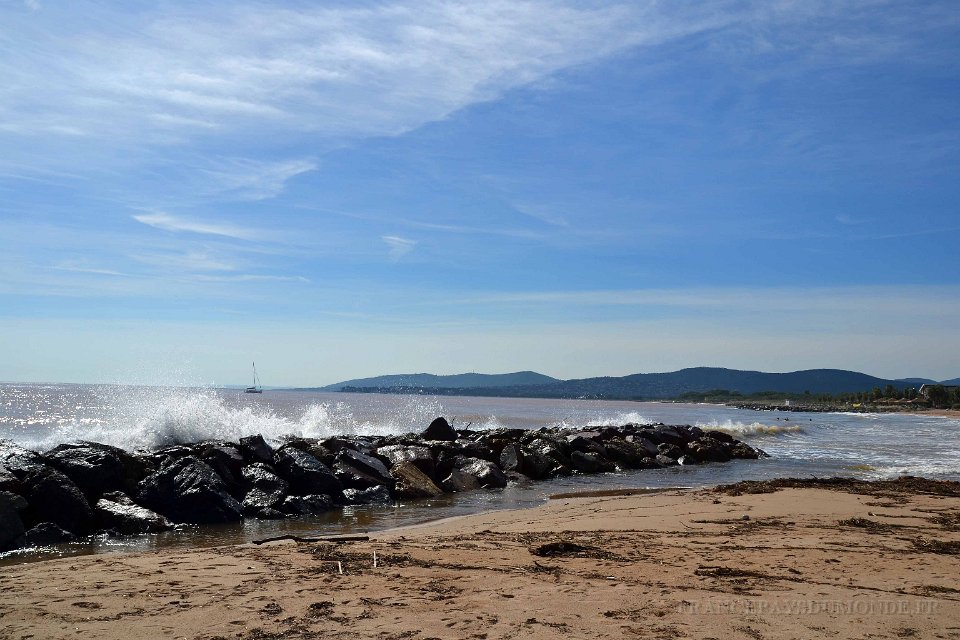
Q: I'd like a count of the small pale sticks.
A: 2